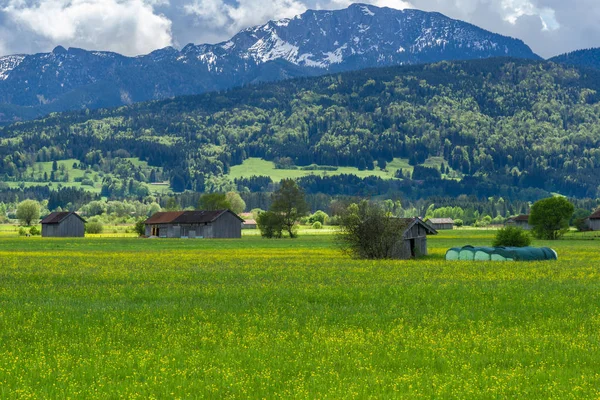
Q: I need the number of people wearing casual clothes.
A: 0